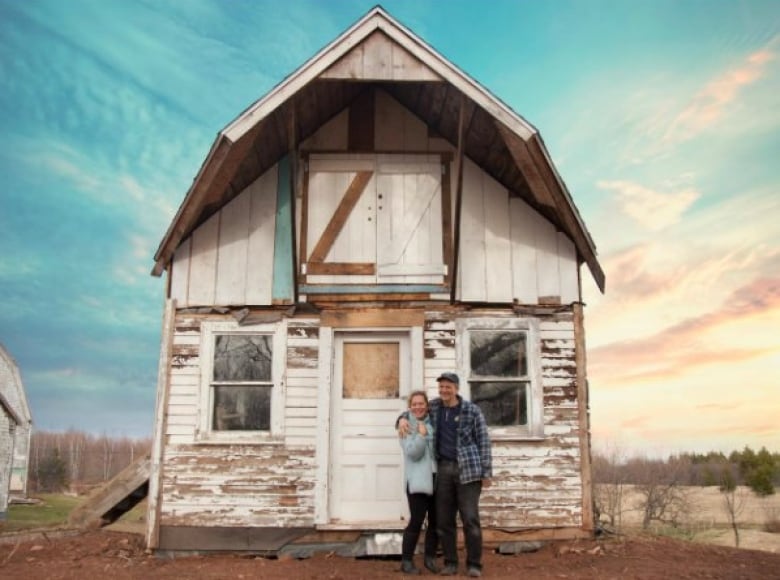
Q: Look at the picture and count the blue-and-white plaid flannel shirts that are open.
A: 1